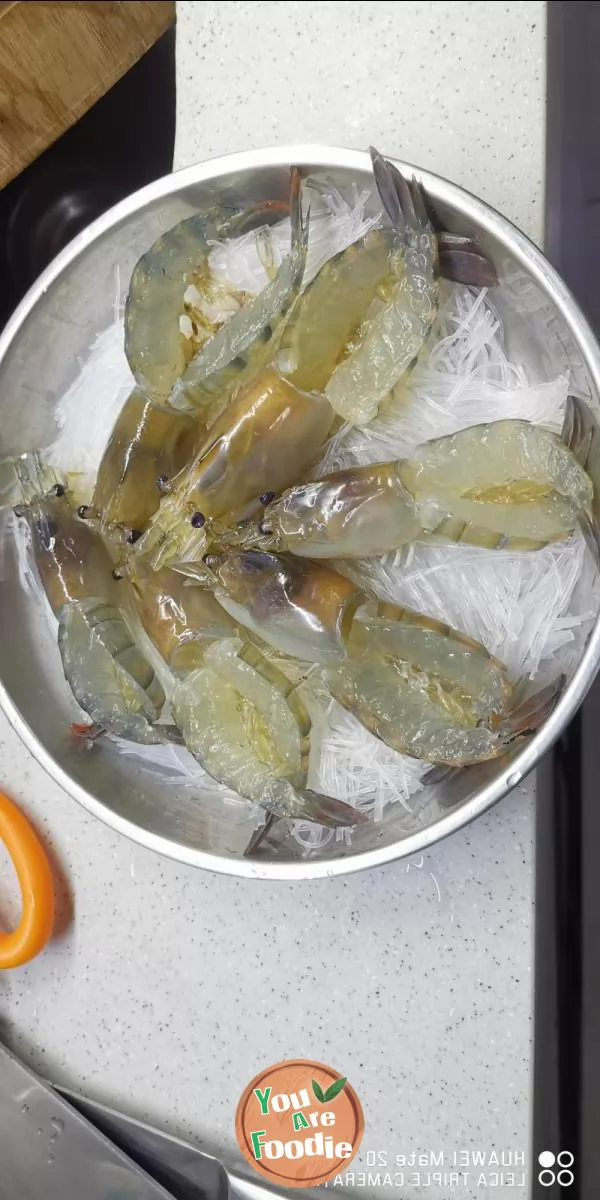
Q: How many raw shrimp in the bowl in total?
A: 6